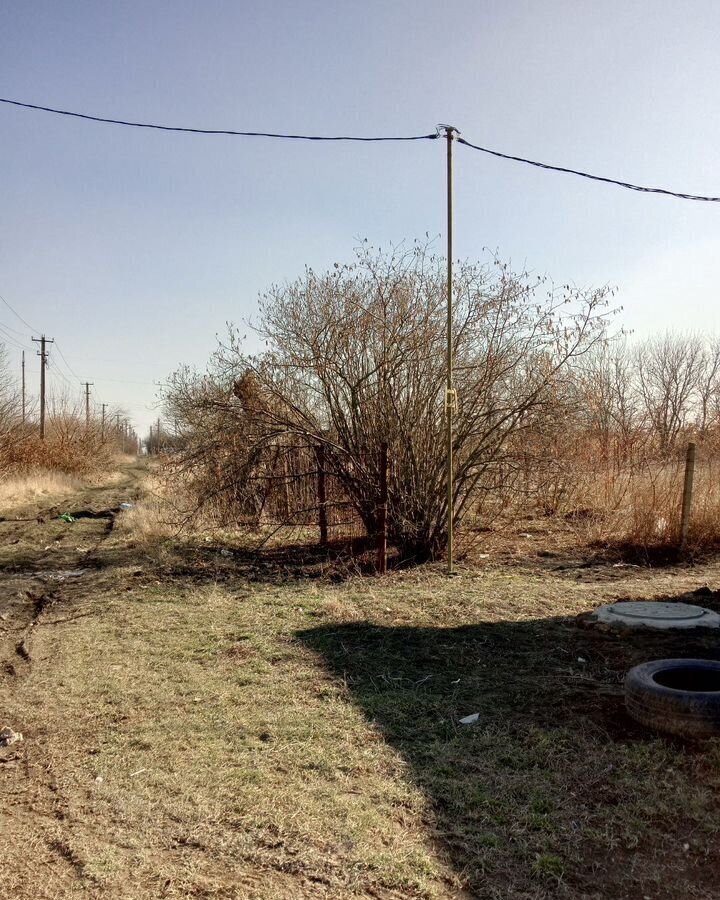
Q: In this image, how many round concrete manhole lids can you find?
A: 1